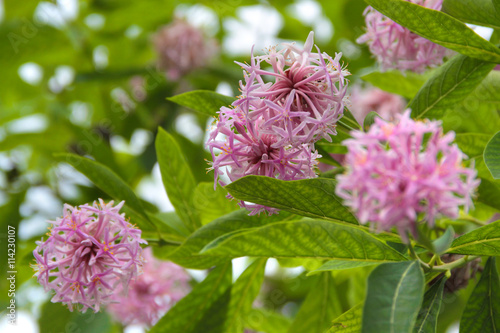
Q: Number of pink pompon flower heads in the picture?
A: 8